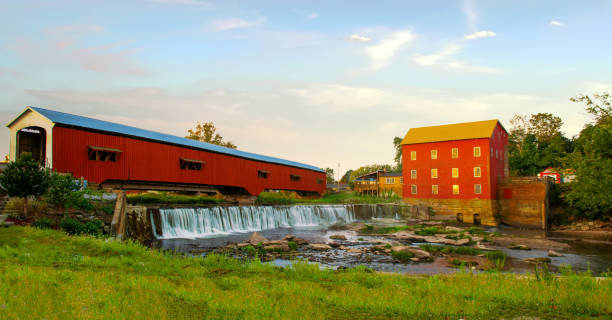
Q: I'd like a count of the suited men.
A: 0